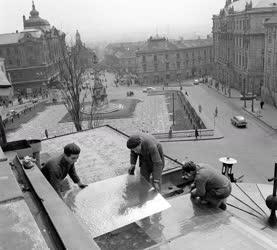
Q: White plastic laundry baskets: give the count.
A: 0